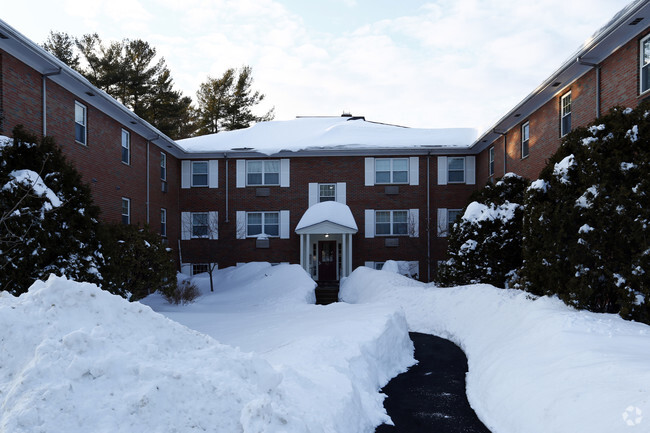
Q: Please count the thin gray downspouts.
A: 6